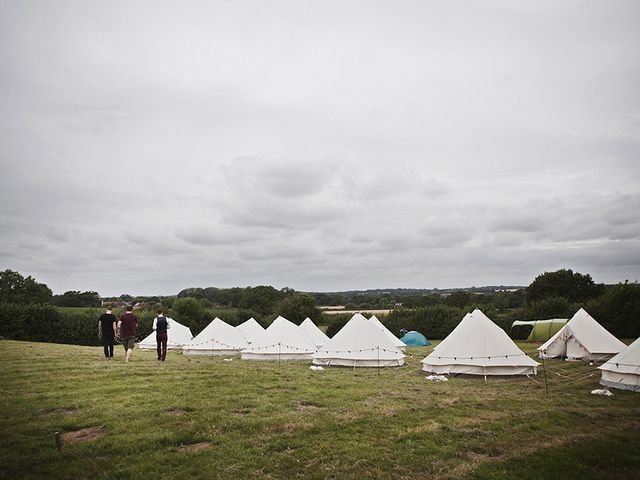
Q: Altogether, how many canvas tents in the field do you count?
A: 10